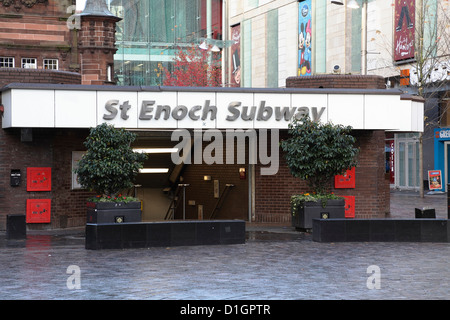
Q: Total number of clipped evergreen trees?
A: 2